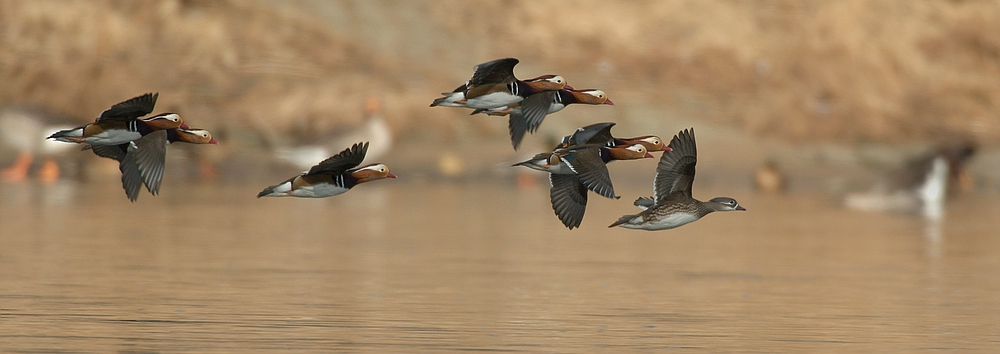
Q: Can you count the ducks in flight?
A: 8